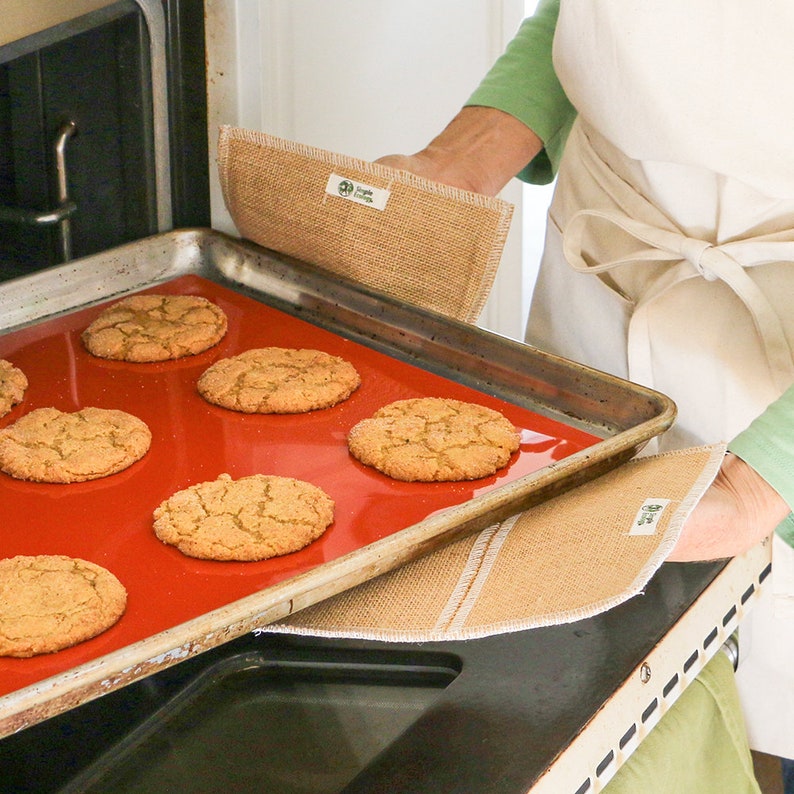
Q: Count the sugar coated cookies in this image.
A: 7